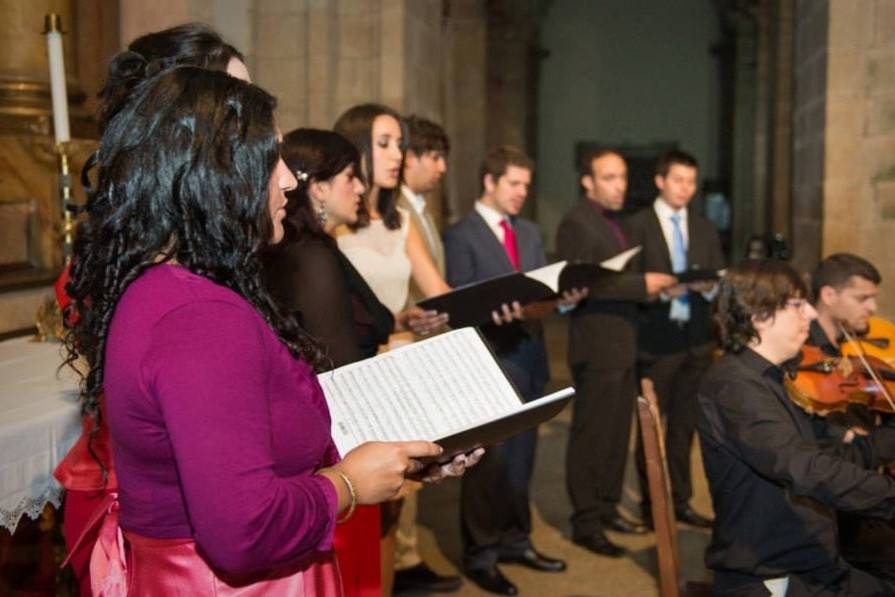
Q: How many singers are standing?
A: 8